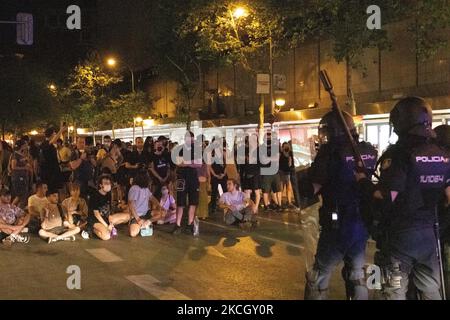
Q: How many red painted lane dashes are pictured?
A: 0